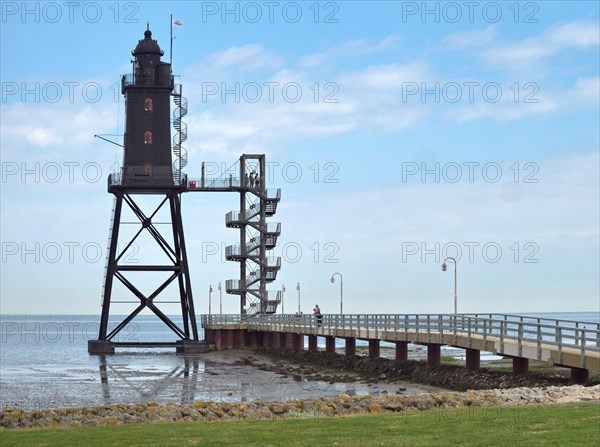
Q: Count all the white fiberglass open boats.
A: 0